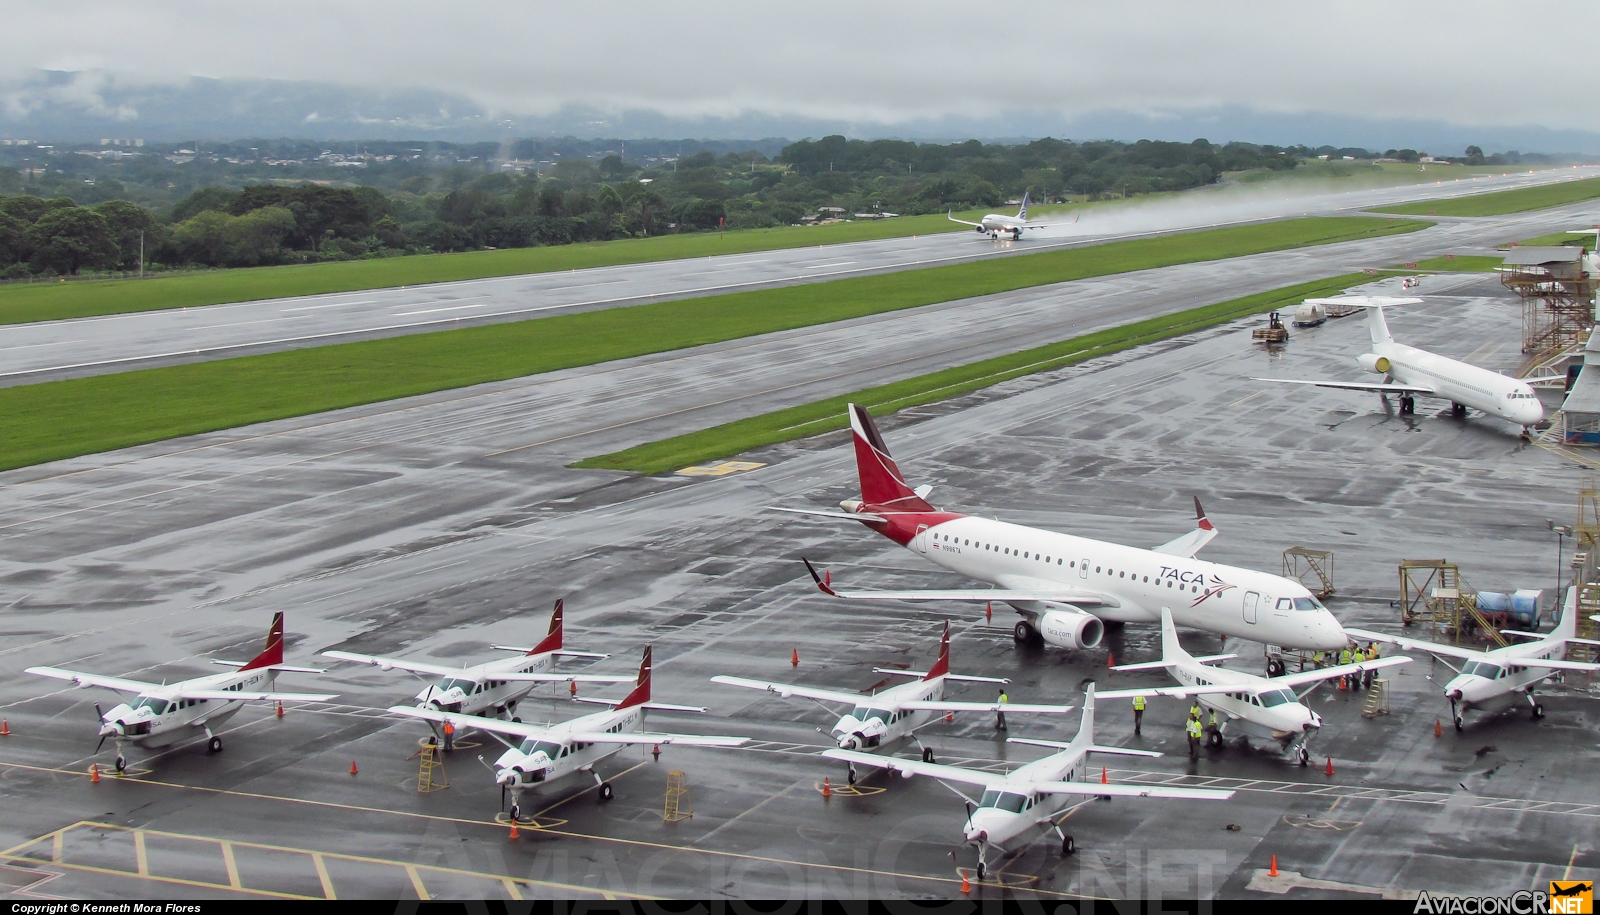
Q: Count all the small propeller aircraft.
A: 7